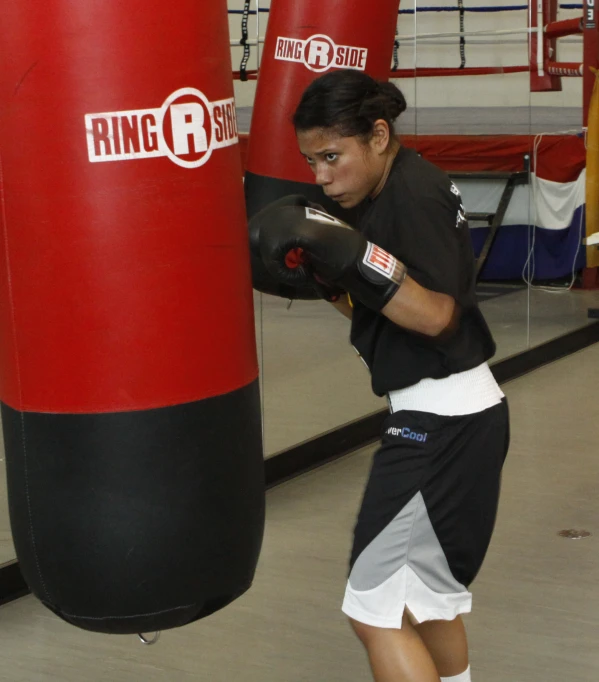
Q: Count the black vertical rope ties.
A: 3